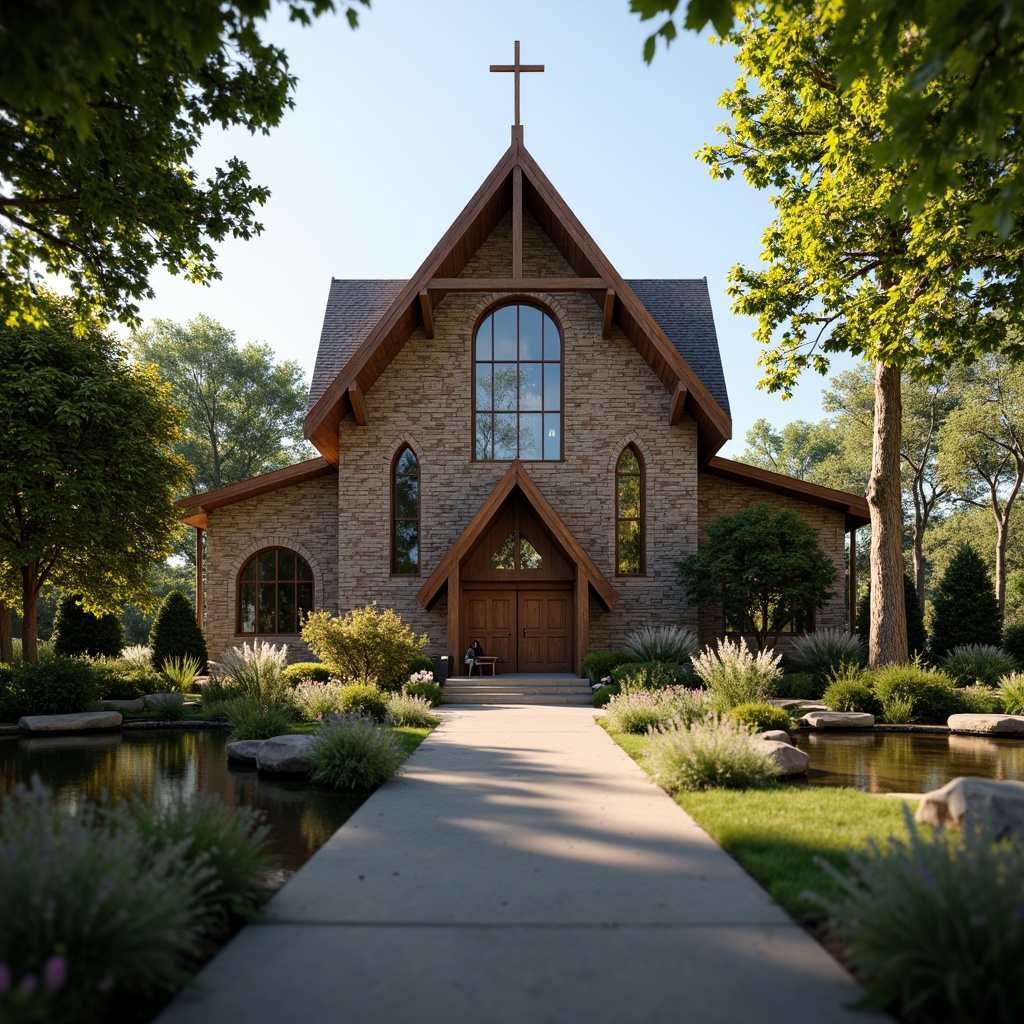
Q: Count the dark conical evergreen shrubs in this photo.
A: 4